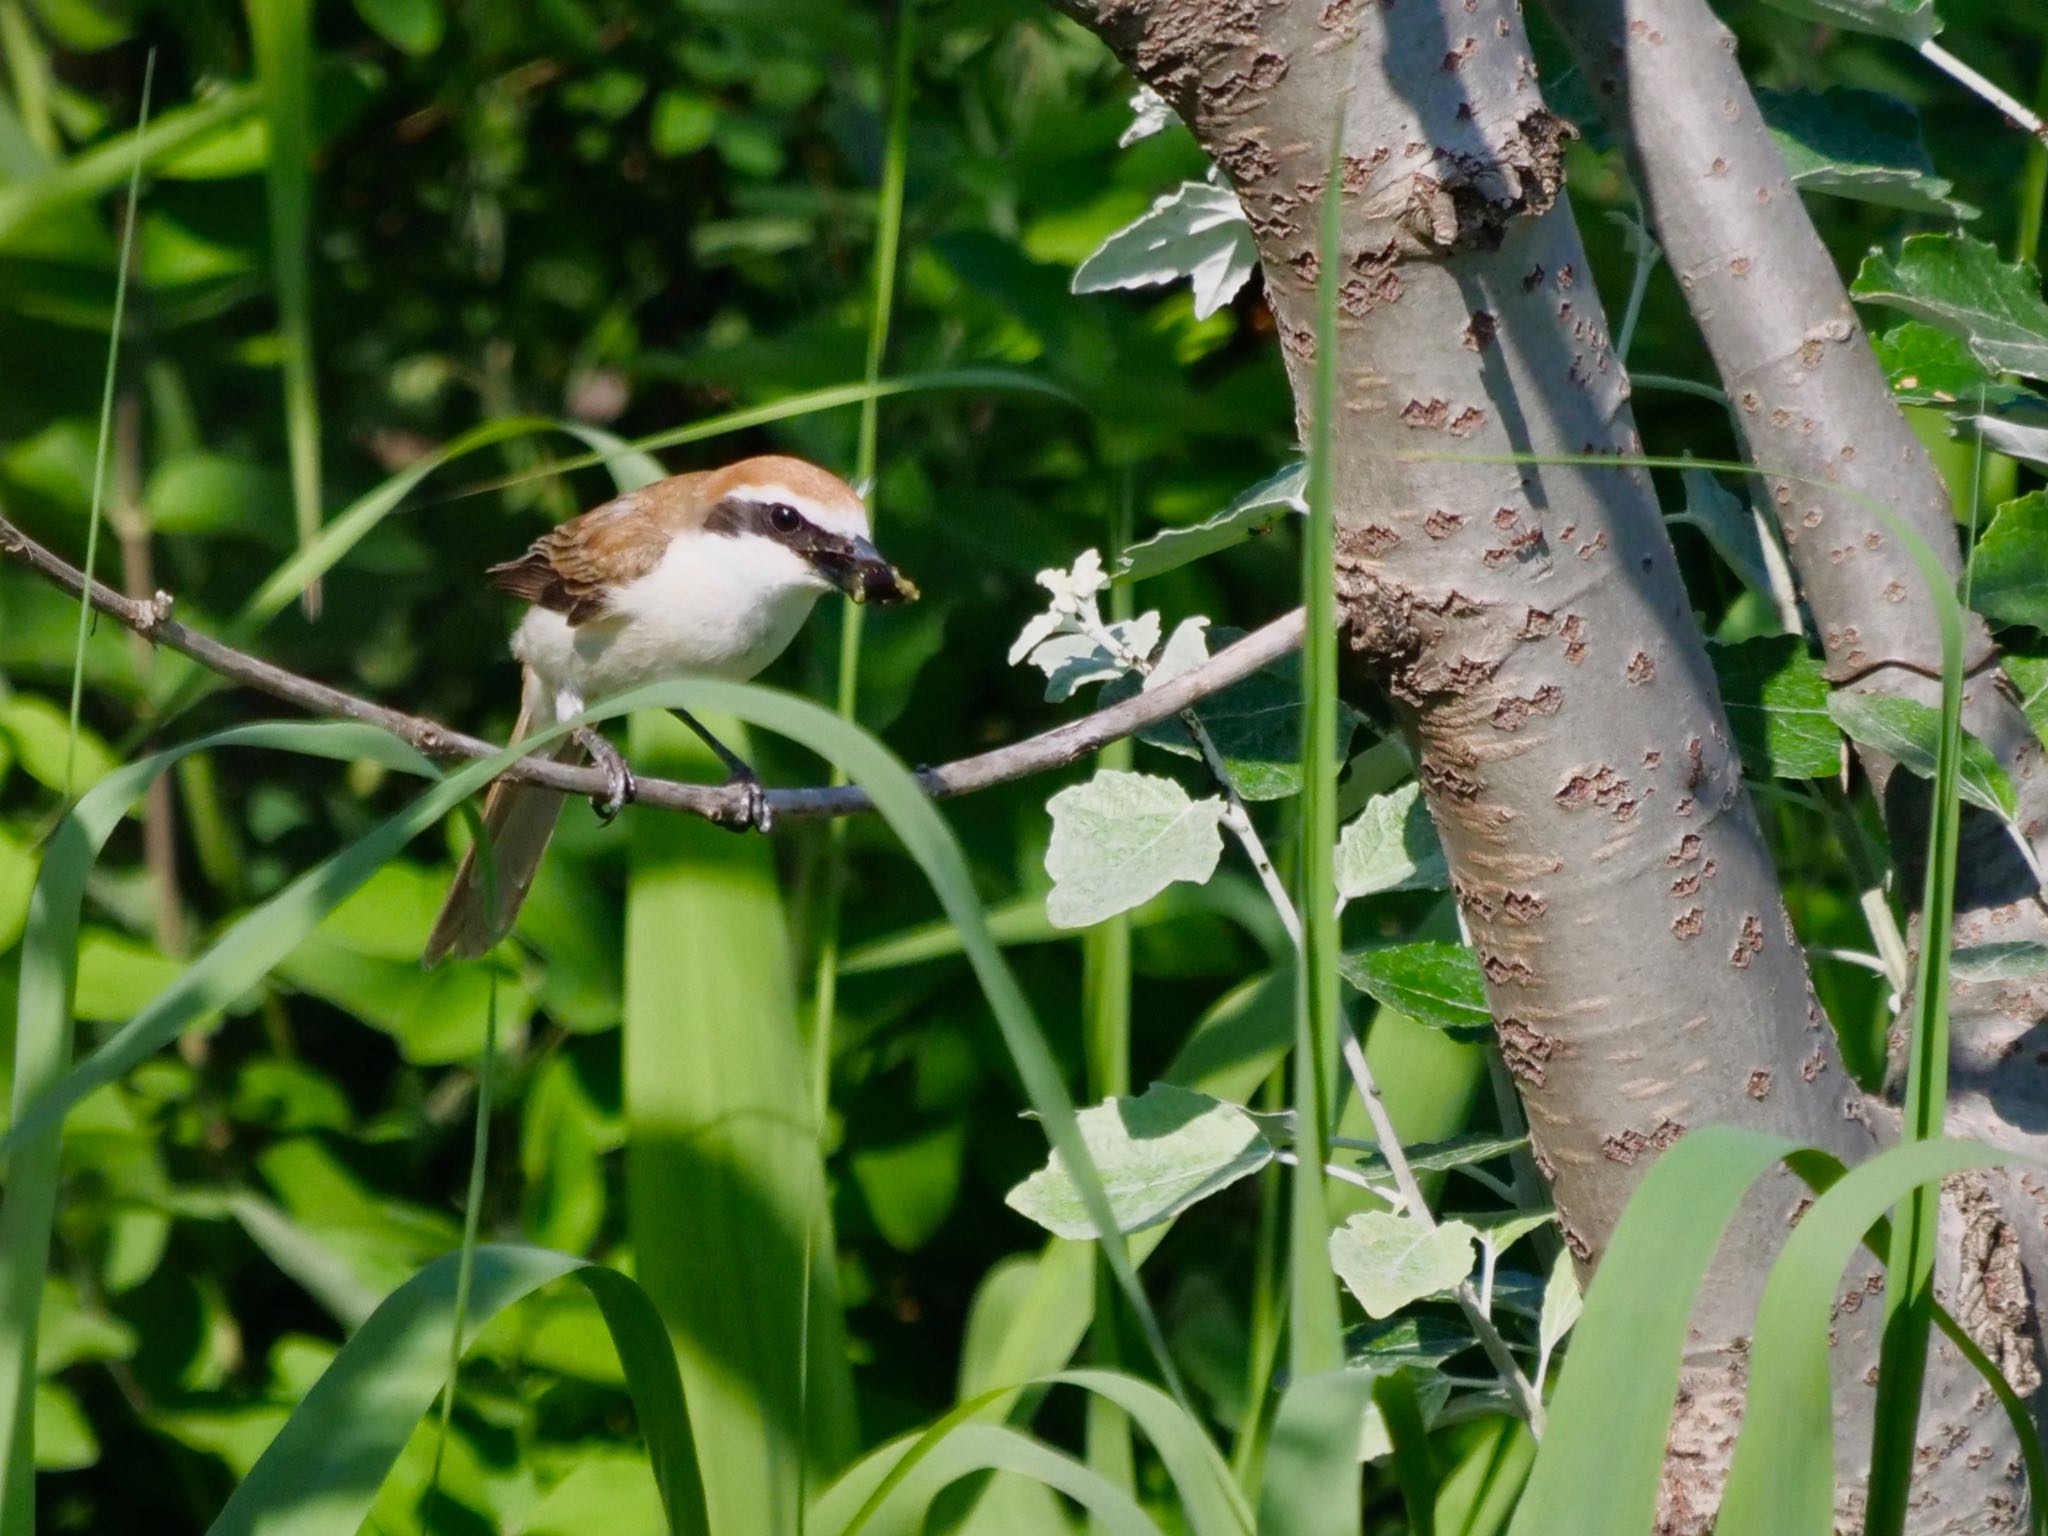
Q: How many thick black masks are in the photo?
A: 1